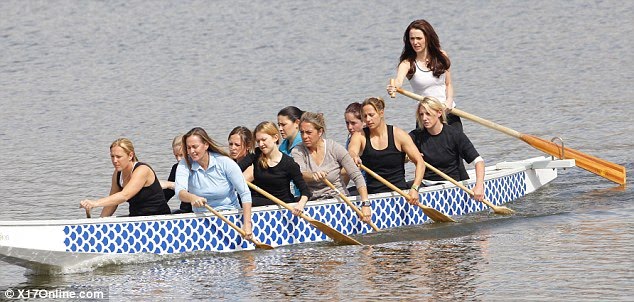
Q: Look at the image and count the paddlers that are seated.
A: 10